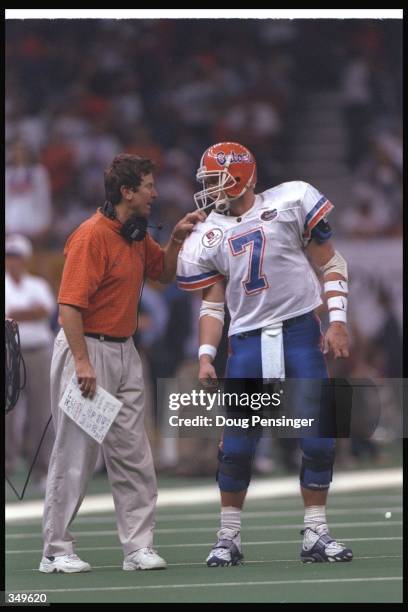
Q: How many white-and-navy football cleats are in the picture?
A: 2